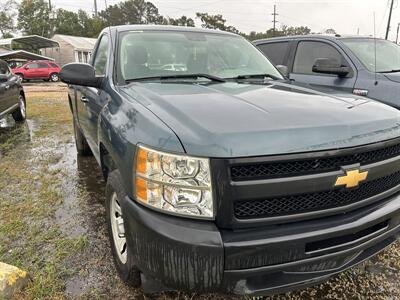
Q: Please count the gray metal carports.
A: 2